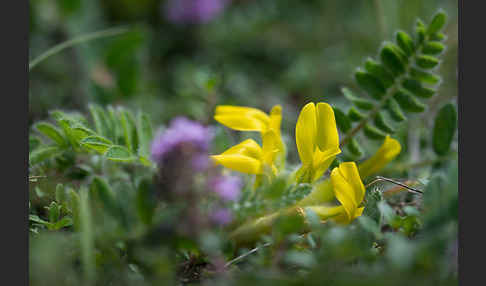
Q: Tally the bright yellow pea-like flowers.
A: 5